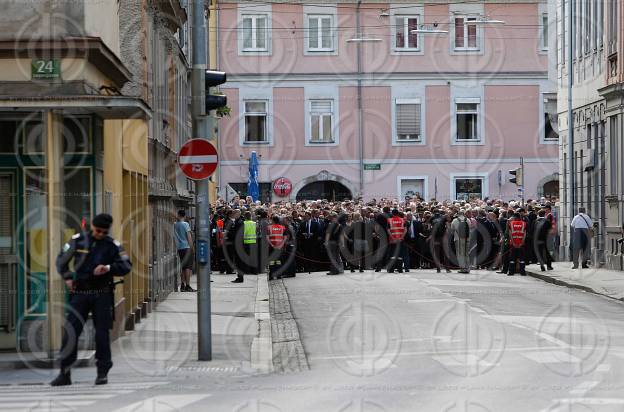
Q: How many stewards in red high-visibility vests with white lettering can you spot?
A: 3